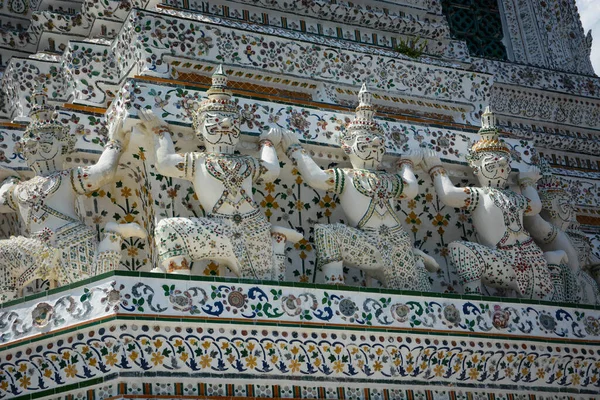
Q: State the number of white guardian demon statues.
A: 5